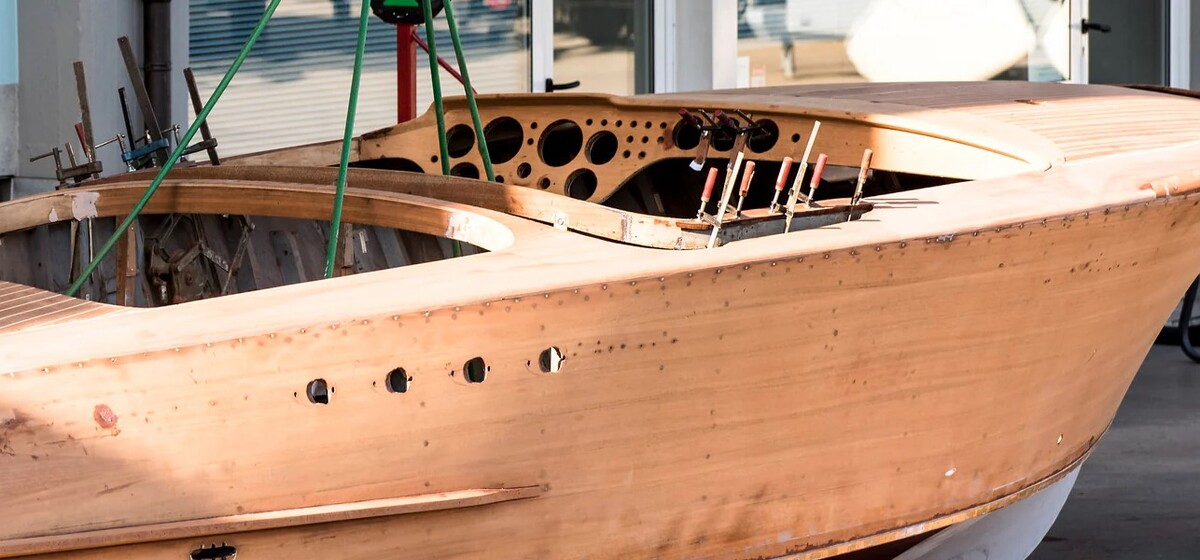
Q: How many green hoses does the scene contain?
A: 4